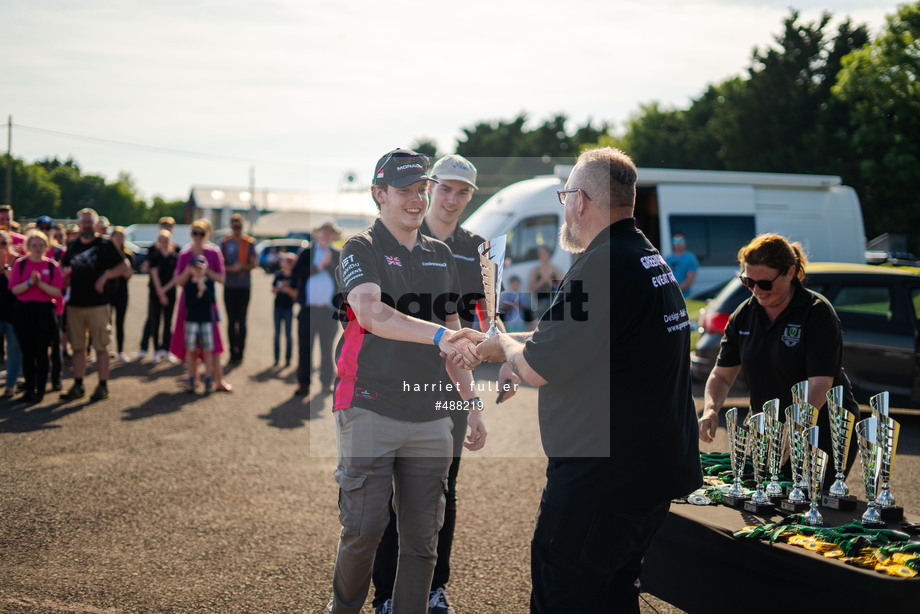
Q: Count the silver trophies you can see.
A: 10